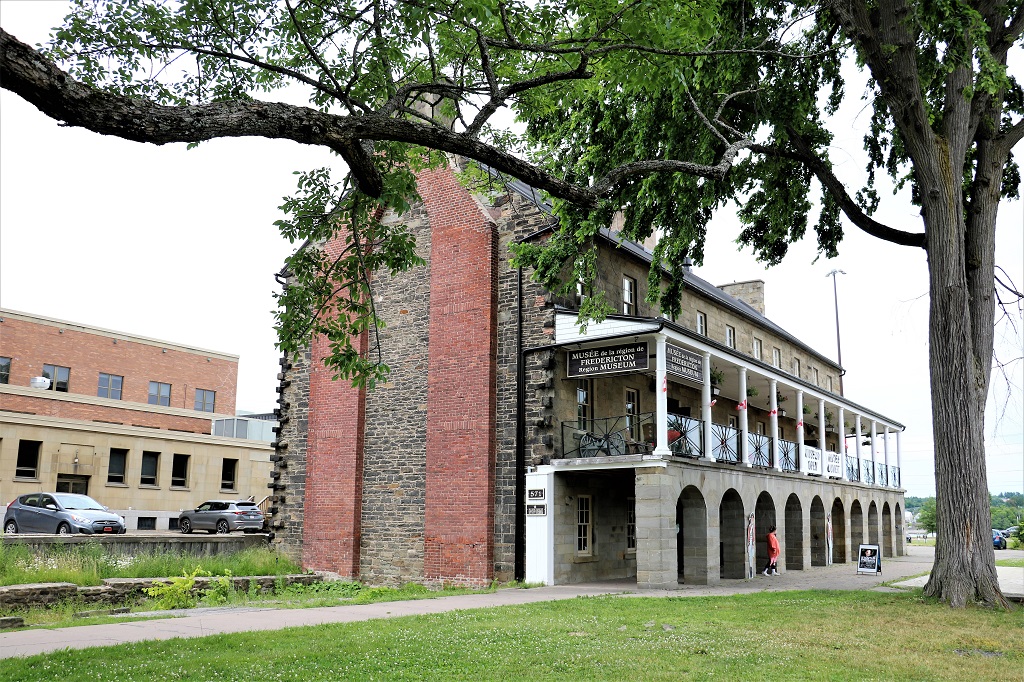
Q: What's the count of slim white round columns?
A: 11